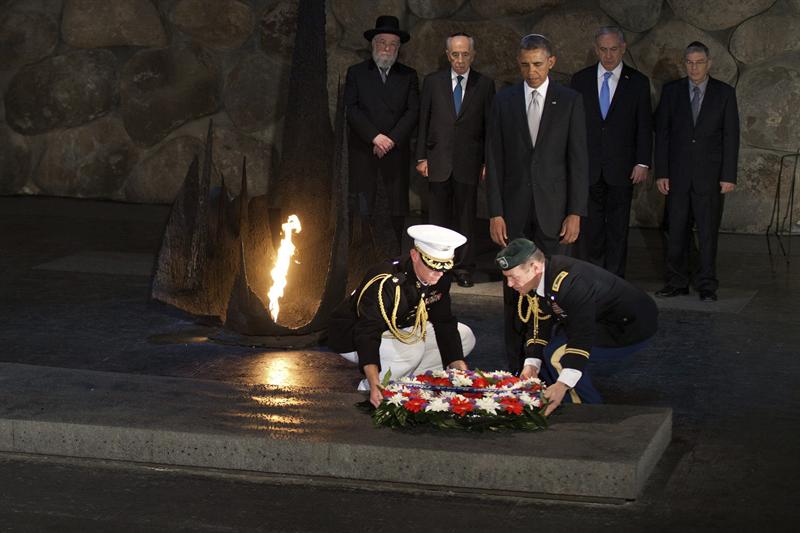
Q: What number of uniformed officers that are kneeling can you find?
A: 2